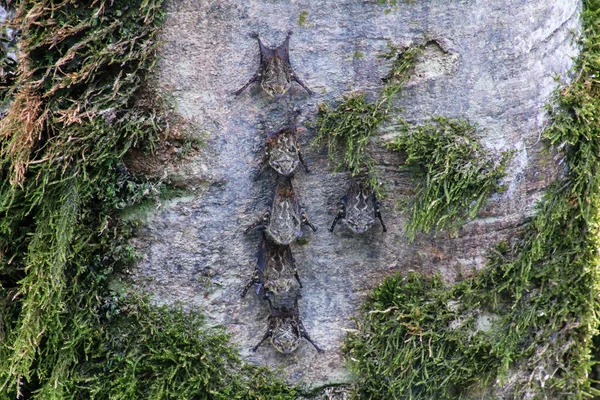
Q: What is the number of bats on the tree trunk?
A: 6